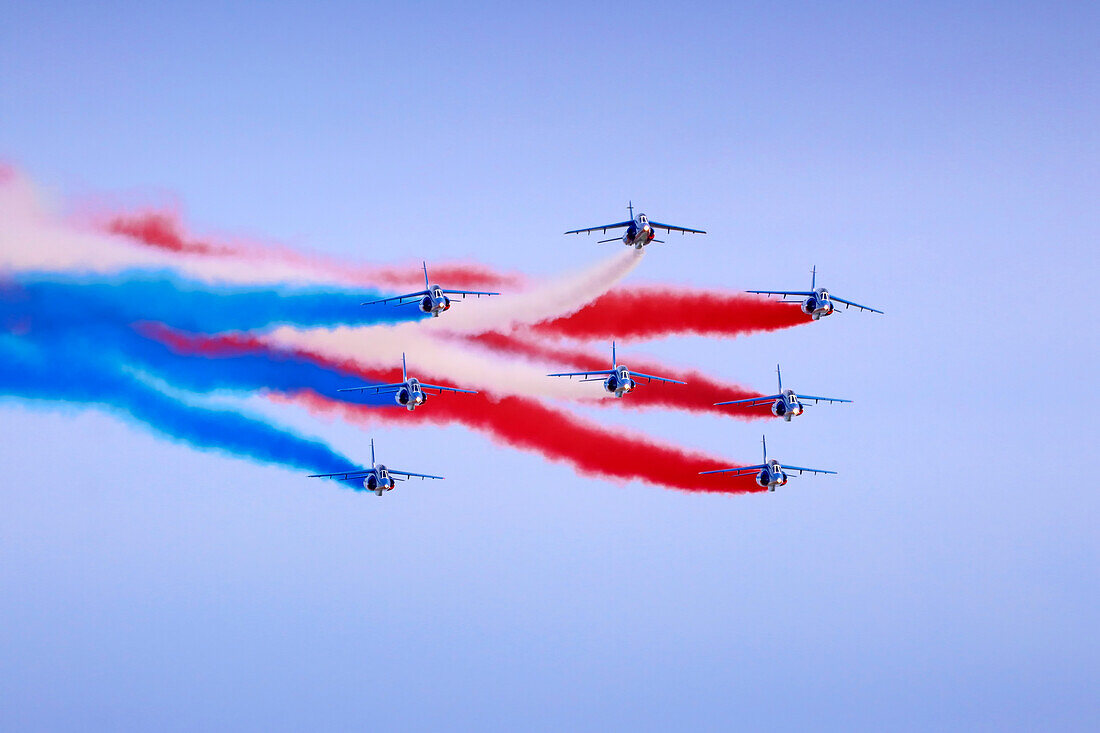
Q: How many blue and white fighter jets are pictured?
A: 8